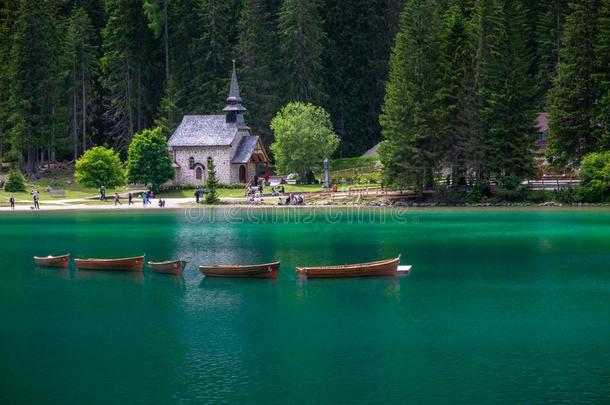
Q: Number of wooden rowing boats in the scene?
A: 5